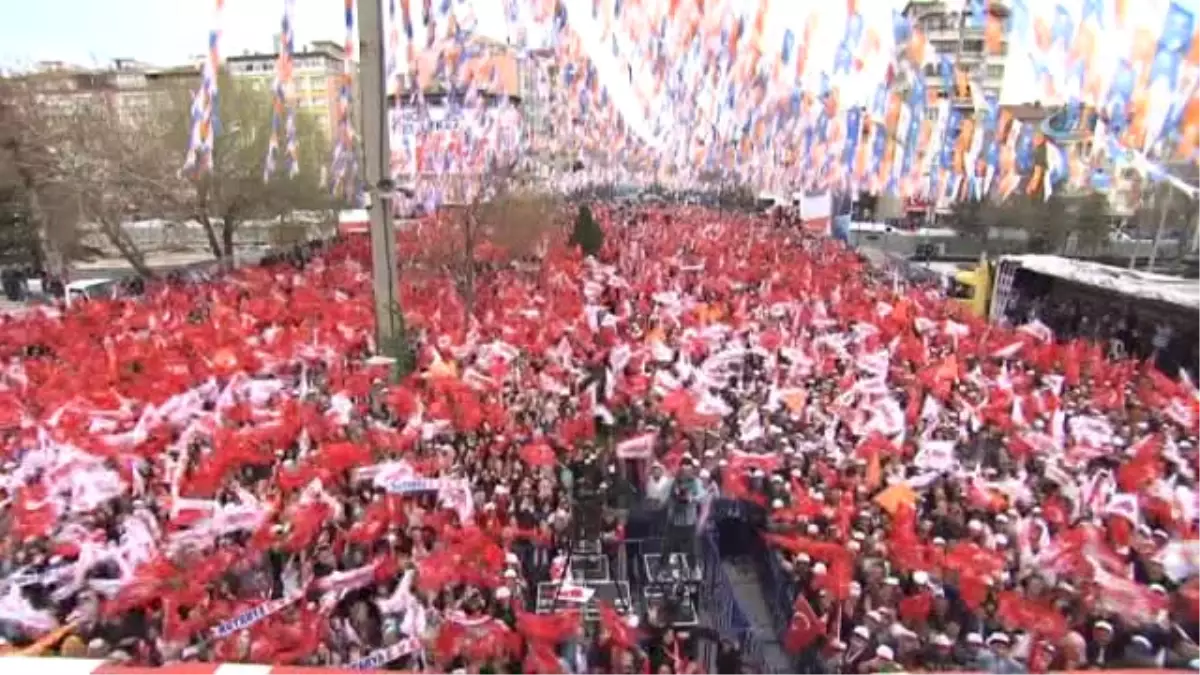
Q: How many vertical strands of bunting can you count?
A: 3